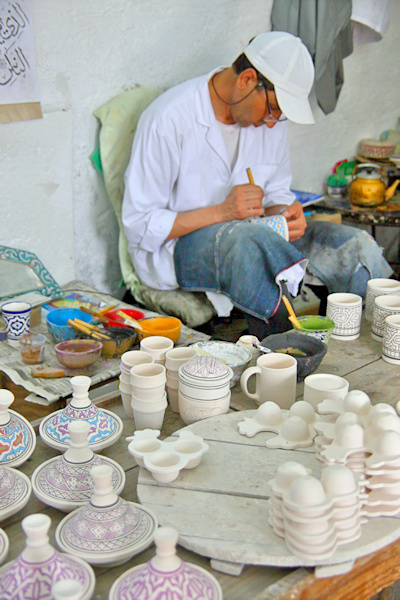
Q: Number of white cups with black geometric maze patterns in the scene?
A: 4